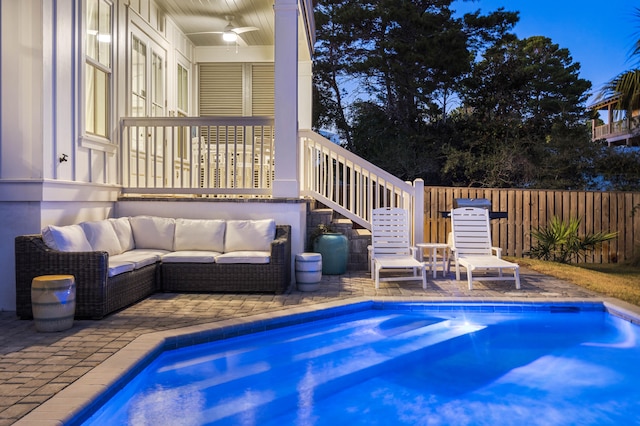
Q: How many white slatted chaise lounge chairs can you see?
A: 2